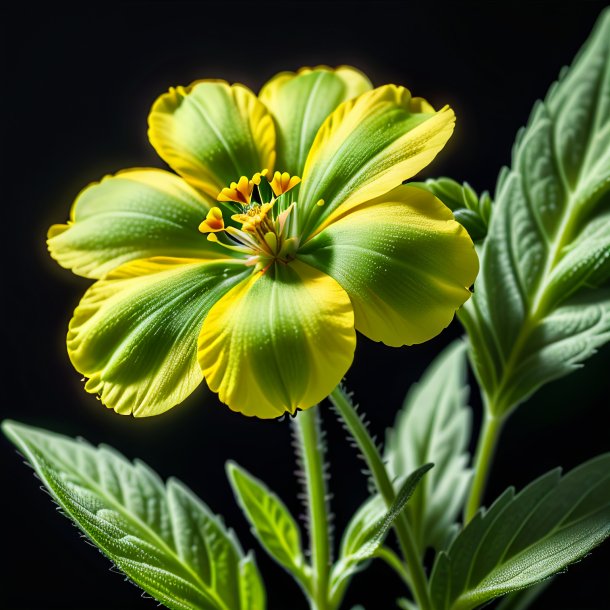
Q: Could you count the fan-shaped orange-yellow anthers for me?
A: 3